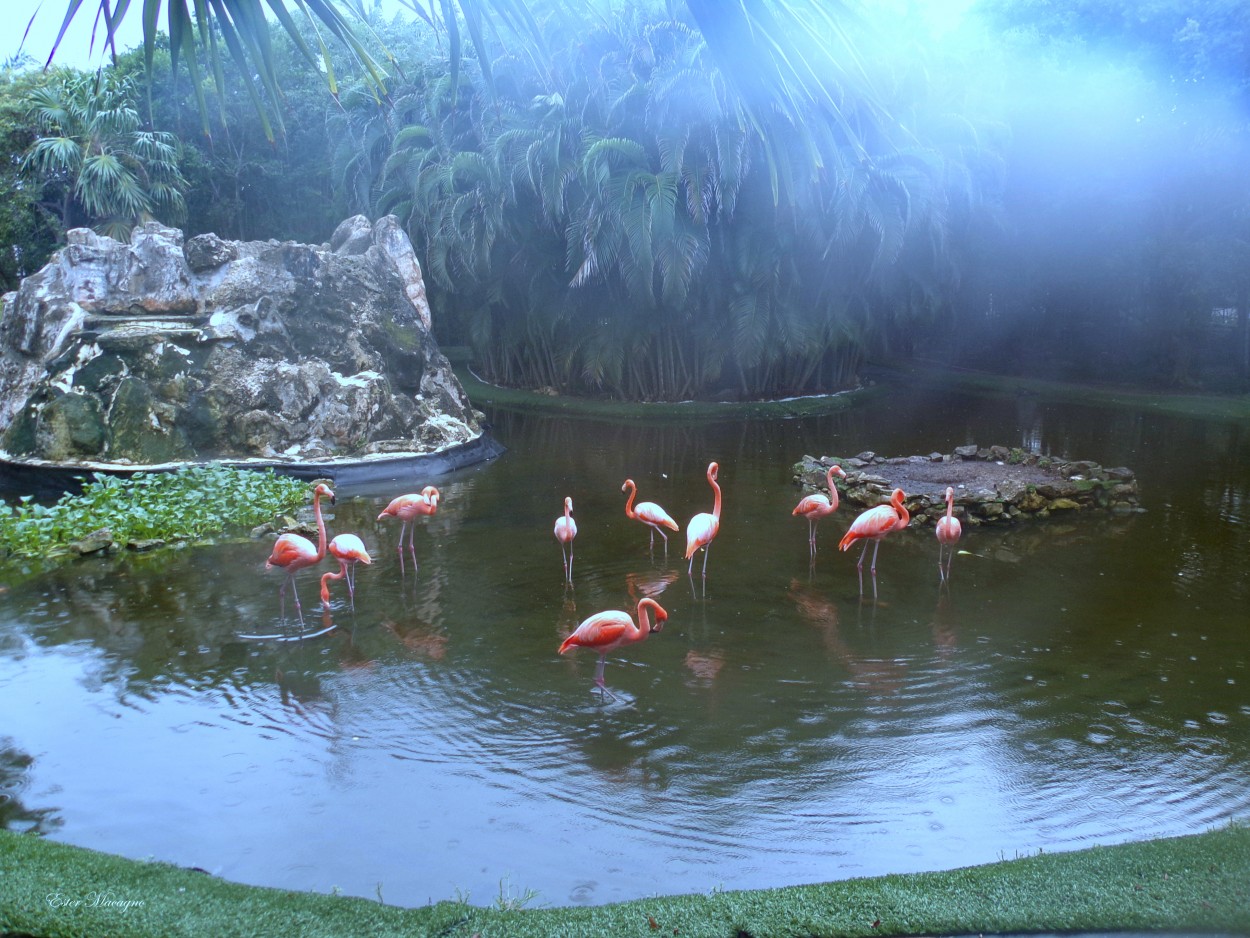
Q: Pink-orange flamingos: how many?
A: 10